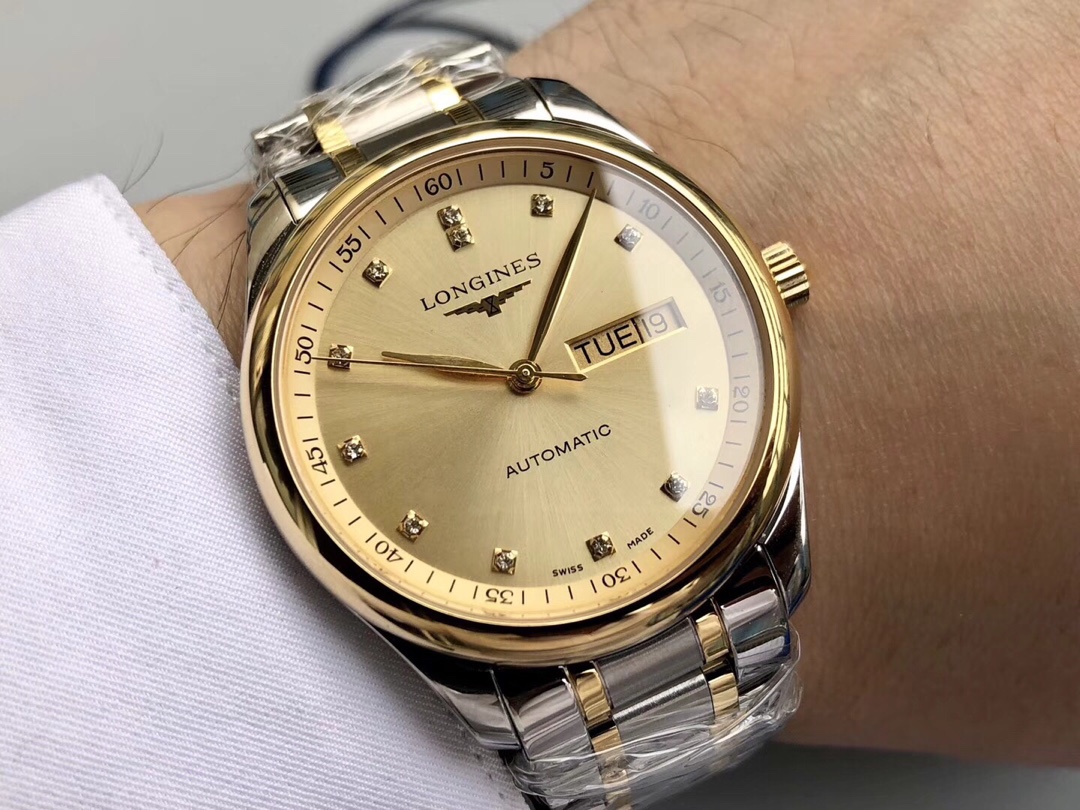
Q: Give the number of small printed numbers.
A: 12